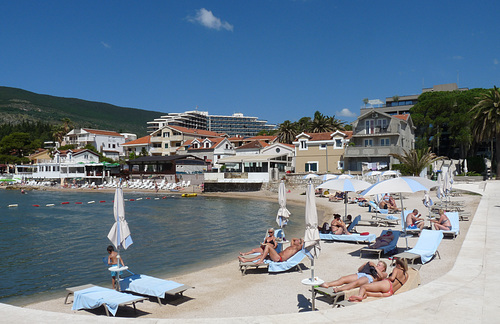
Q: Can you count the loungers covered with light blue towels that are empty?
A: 3